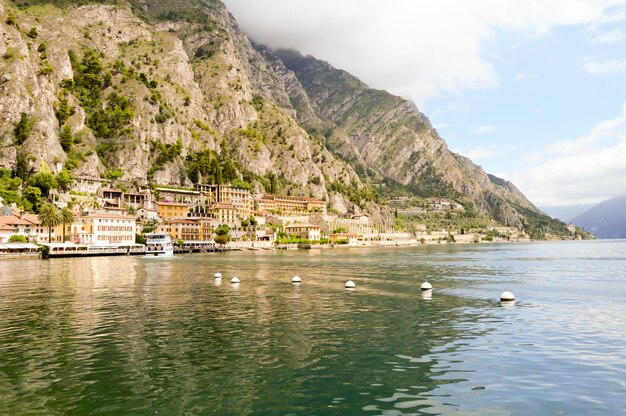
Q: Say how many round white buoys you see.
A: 6